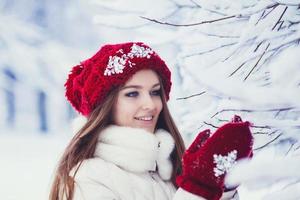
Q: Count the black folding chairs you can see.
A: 0